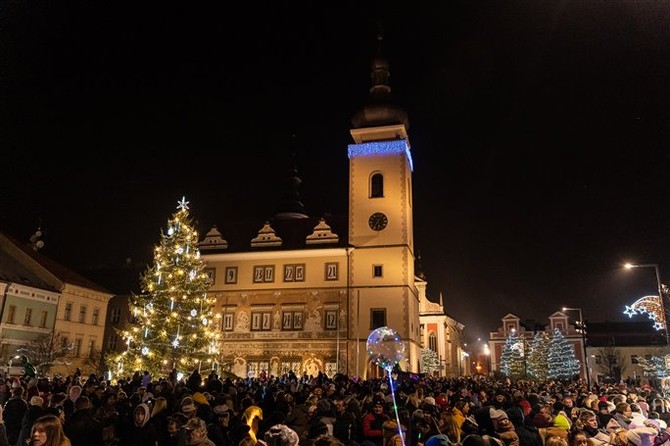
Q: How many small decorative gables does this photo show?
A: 3